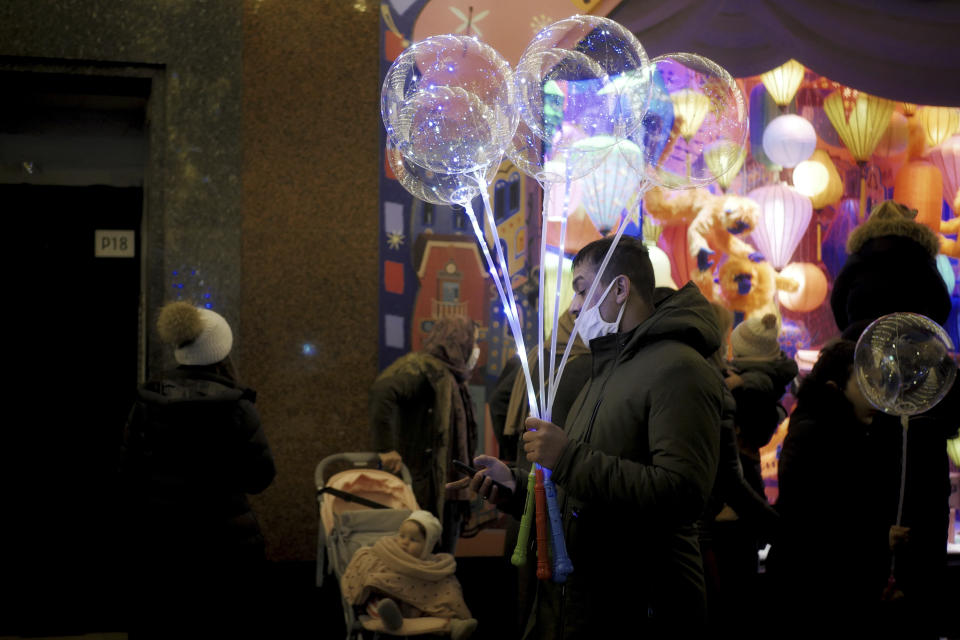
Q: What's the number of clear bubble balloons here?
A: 6